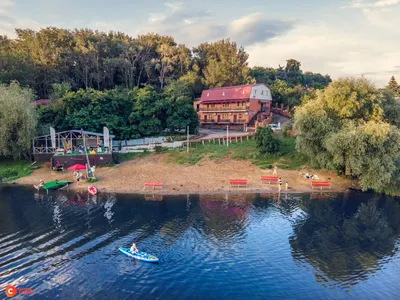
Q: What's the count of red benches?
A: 4